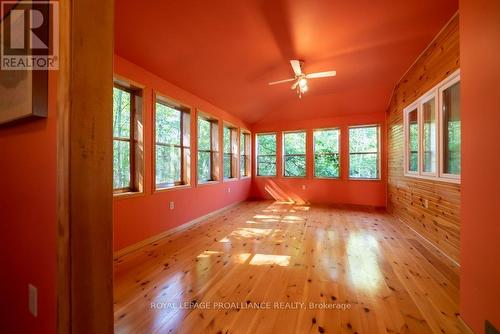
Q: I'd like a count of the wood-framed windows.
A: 9